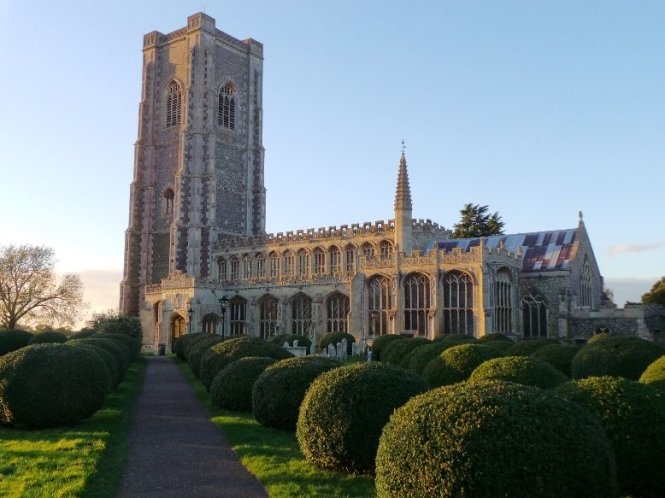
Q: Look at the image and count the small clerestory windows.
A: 12